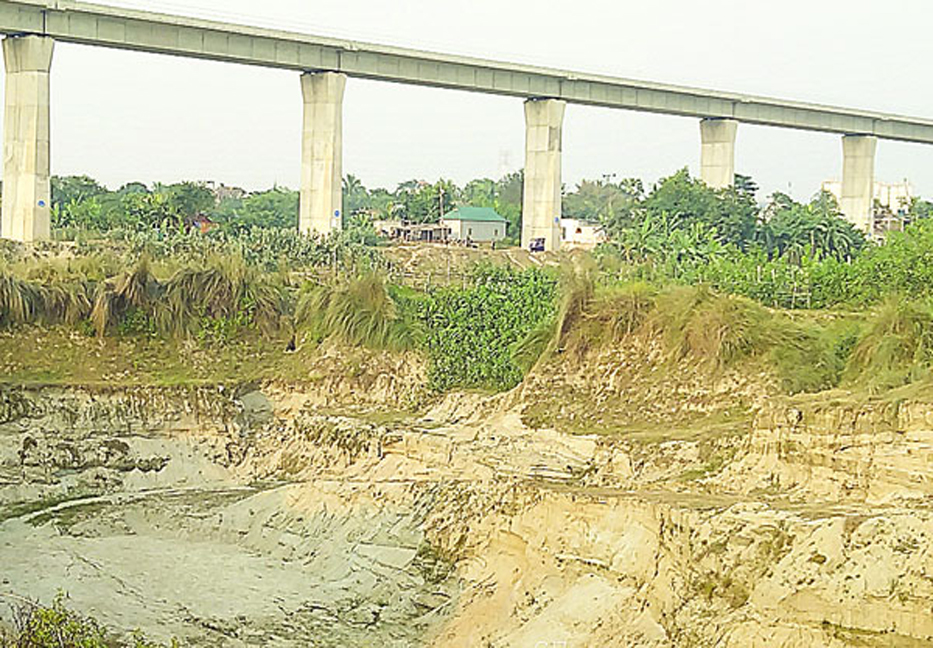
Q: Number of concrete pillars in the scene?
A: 5